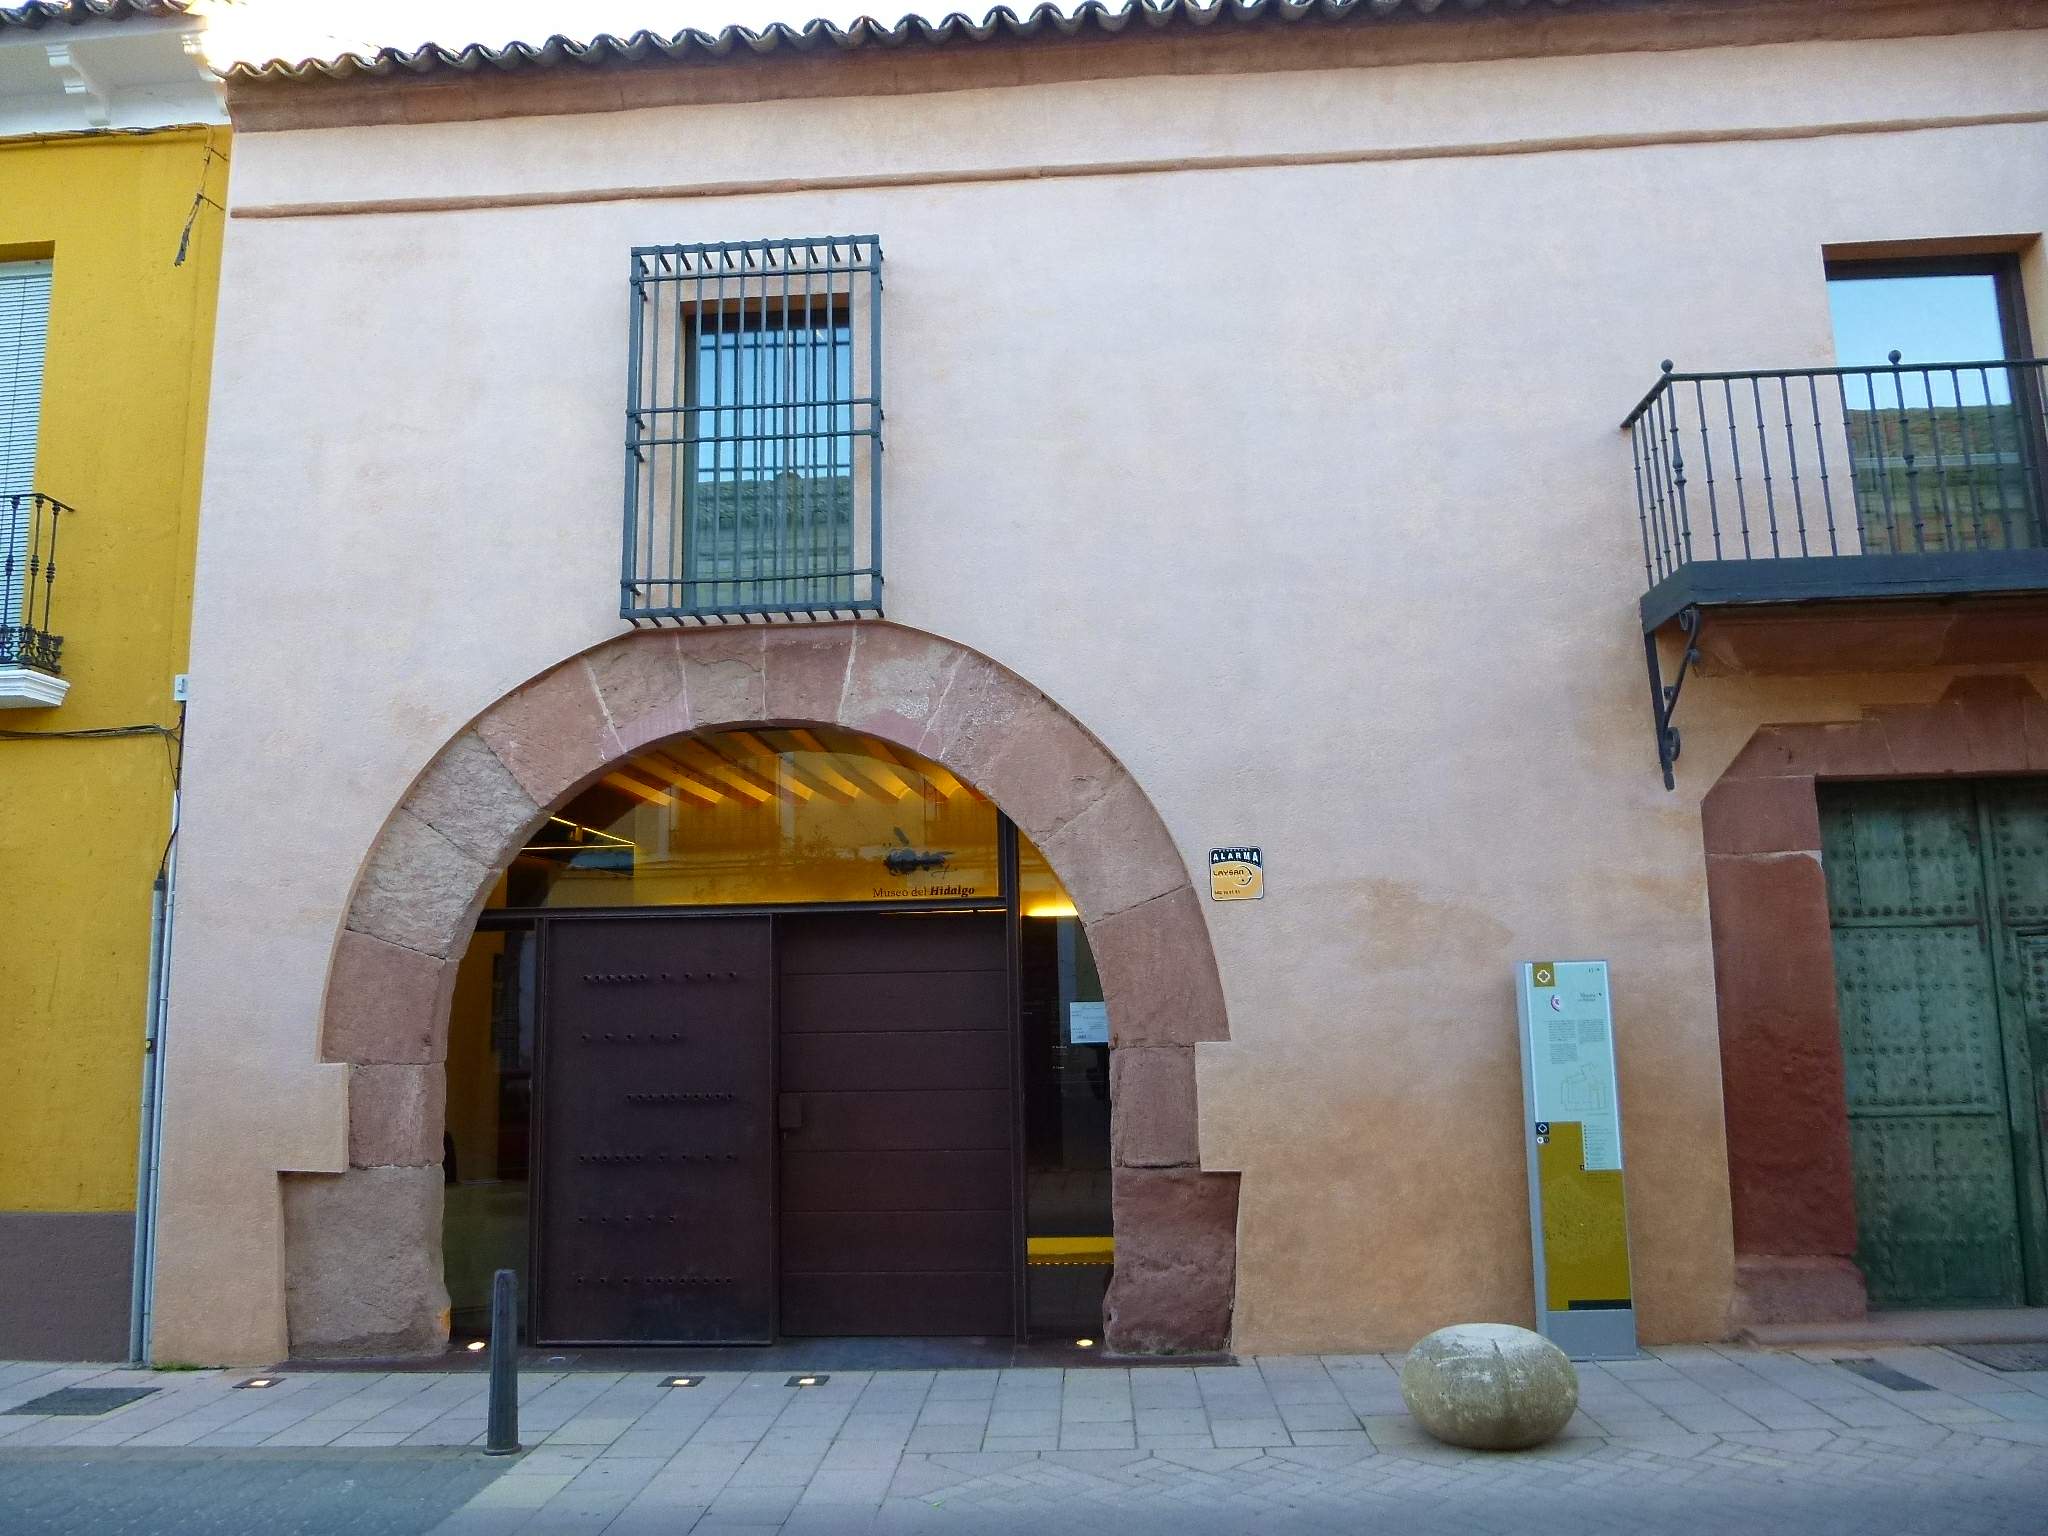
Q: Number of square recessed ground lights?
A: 3